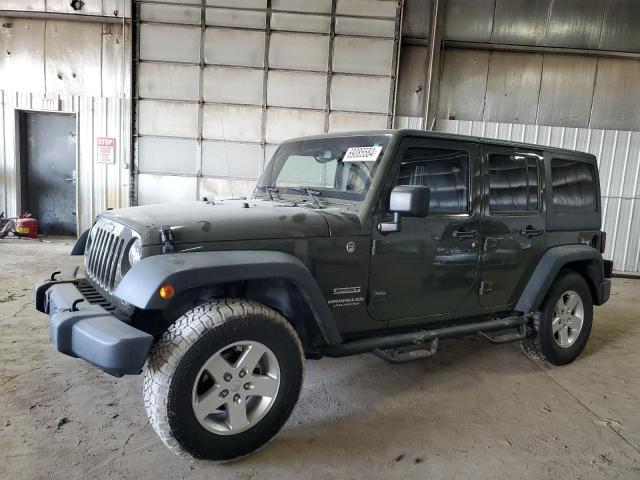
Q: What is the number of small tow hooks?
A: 2